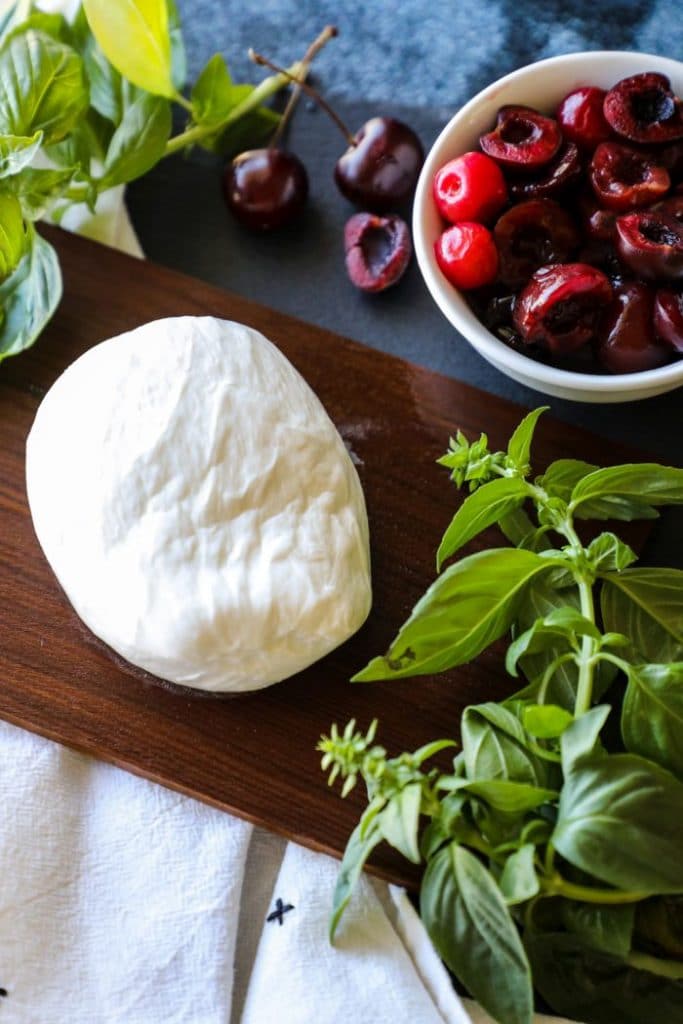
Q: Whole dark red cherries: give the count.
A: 2